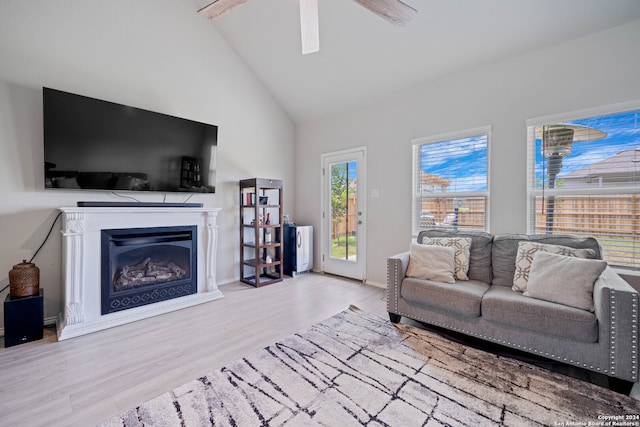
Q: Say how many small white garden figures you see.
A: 0